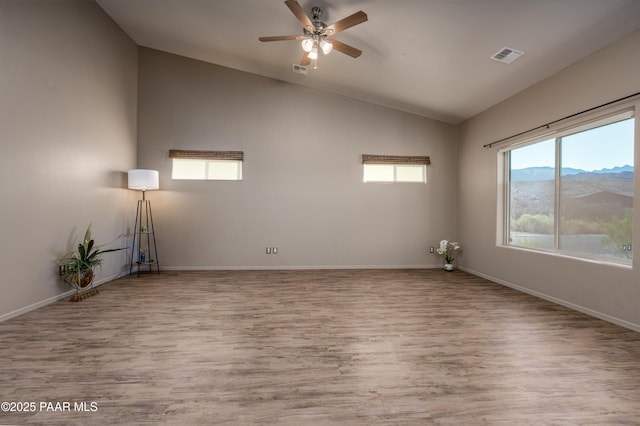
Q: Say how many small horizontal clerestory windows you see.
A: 2